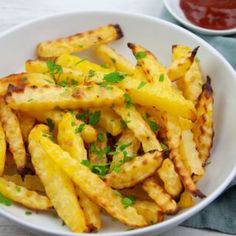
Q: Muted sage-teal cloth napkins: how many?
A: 1